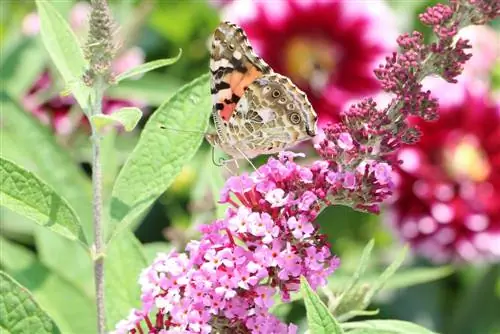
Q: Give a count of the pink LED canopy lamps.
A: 0